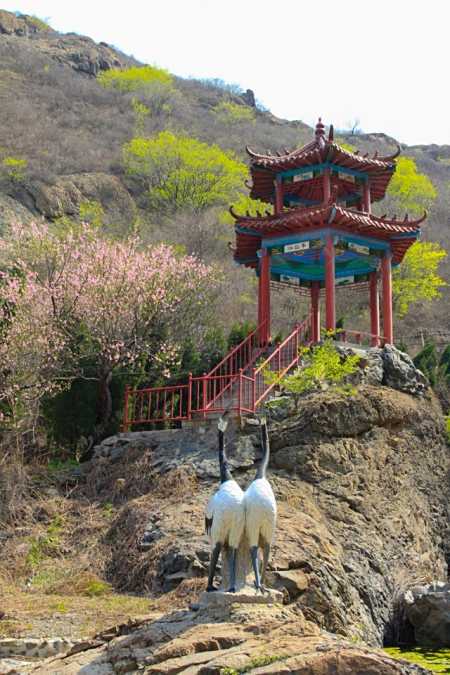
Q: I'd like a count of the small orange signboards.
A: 0